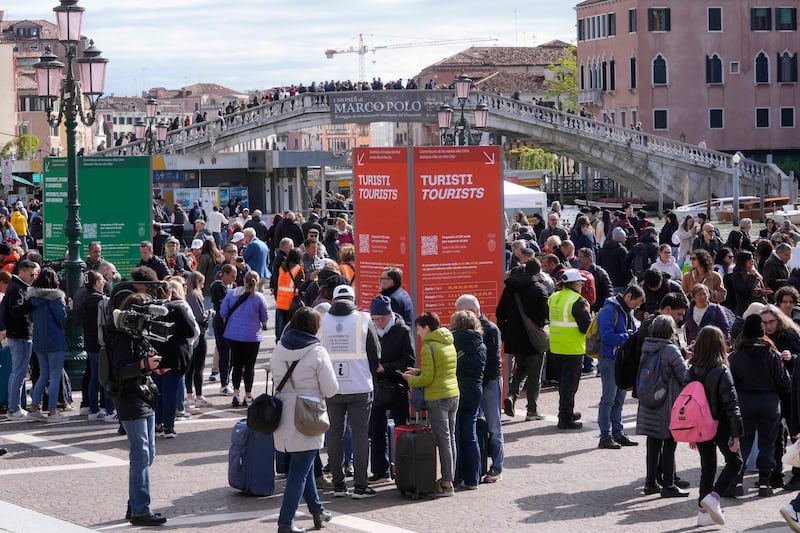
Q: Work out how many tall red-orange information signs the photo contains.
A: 2